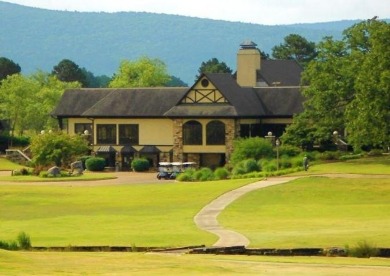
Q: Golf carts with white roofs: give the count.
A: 3